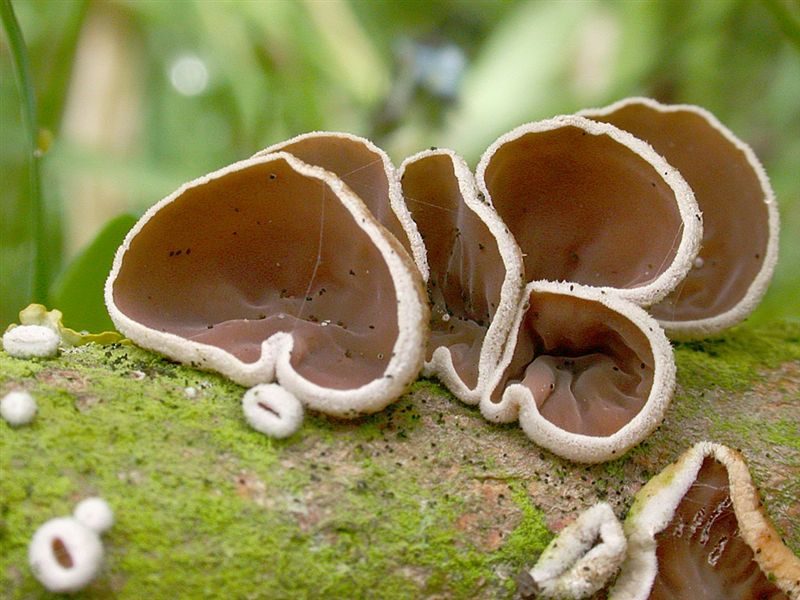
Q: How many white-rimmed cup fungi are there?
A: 13